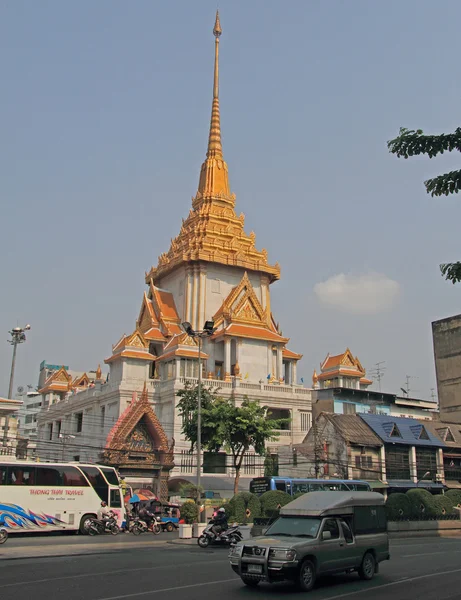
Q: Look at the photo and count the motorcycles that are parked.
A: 0